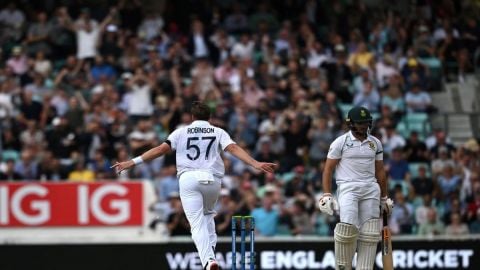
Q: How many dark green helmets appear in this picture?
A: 1